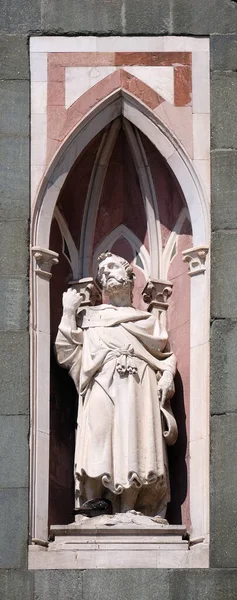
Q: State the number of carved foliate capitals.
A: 4